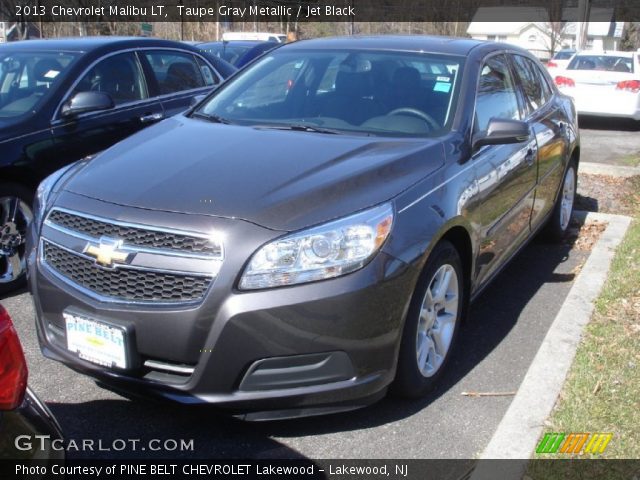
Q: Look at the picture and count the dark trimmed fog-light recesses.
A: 1